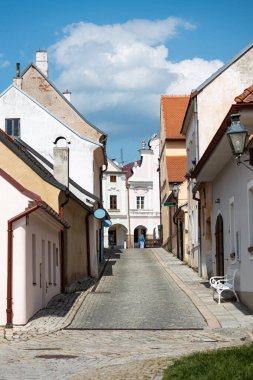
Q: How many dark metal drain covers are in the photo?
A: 2